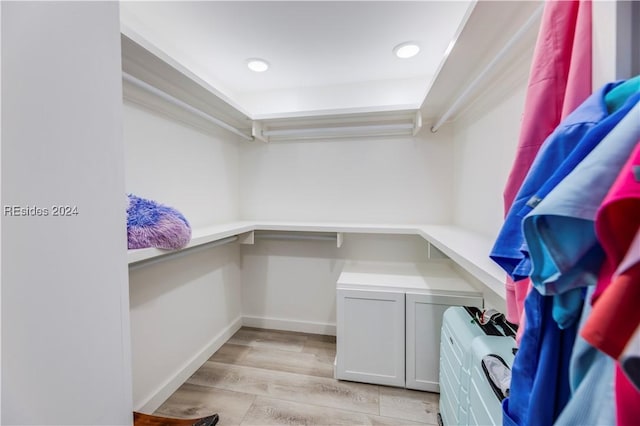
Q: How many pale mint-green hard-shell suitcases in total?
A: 2